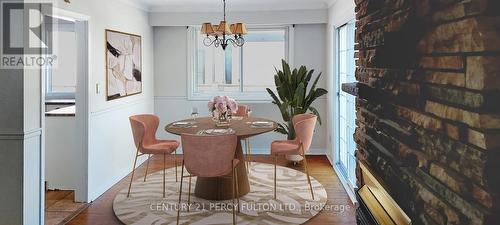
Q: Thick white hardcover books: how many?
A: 0